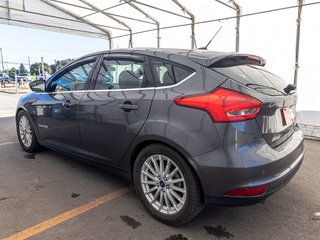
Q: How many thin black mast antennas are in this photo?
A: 1